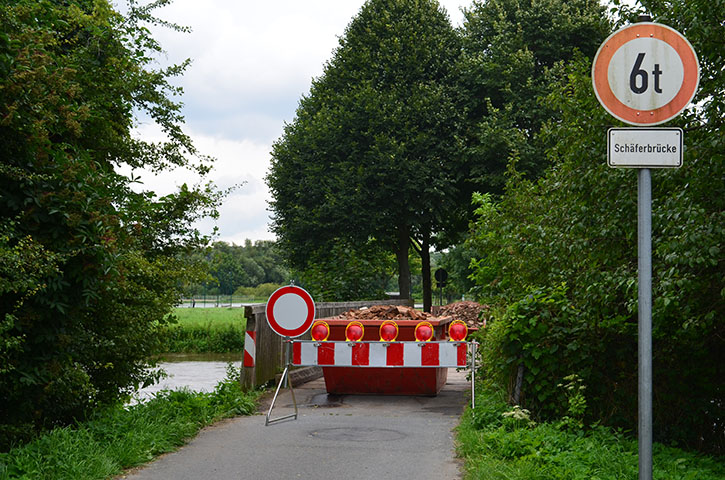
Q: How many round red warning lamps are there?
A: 5